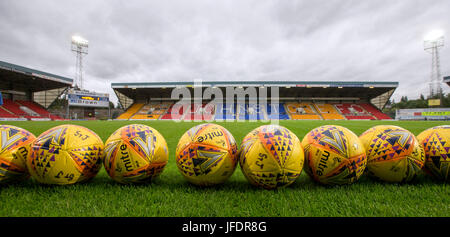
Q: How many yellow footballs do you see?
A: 8